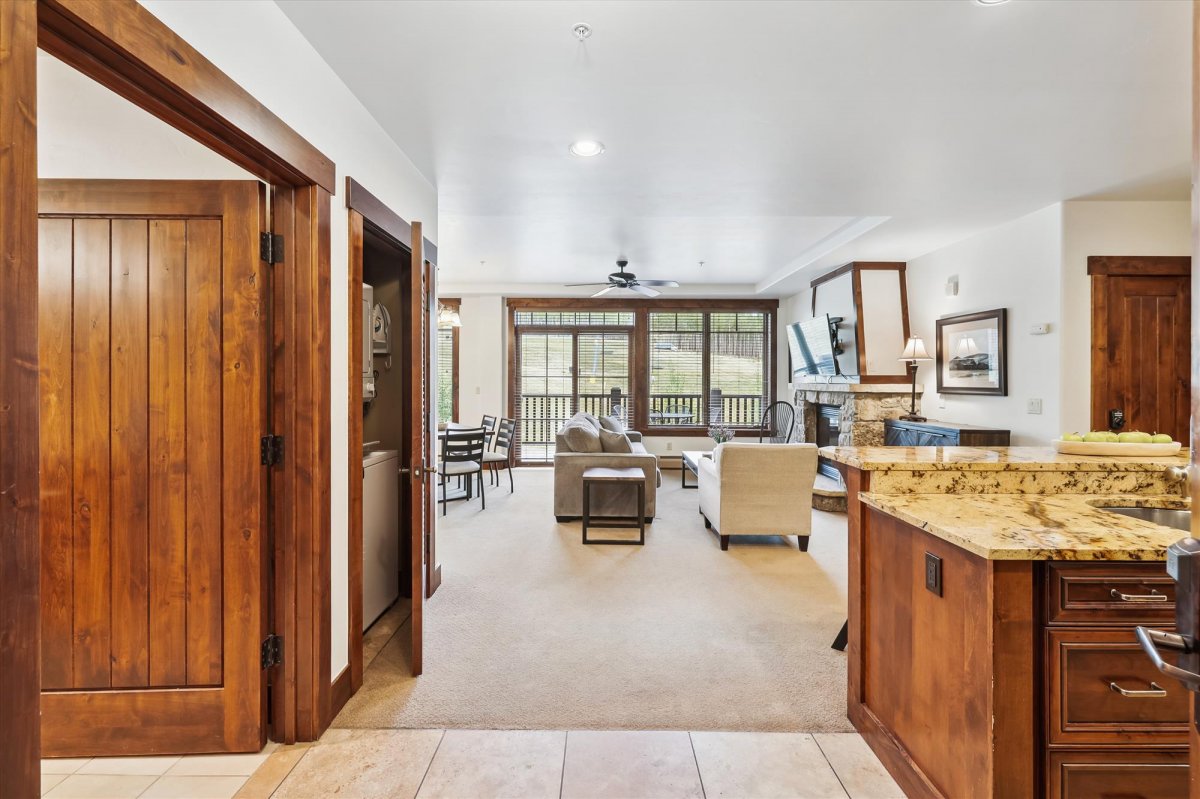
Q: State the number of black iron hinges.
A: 3